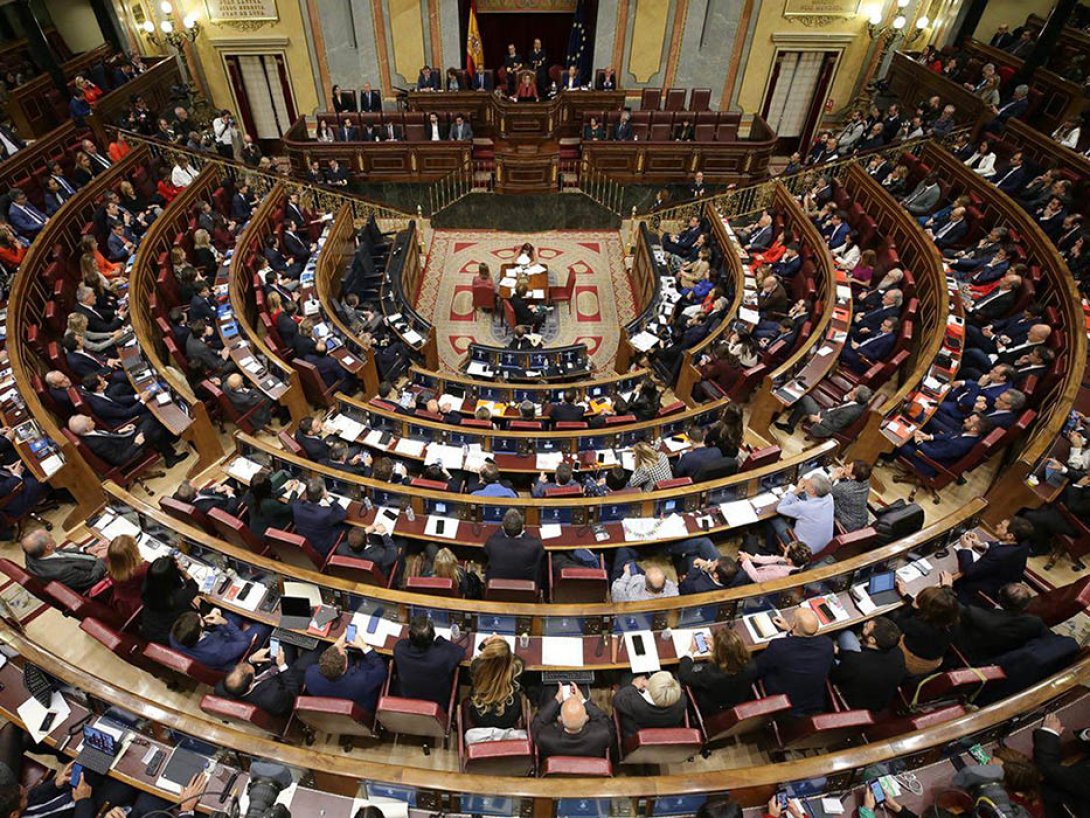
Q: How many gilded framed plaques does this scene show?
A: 2